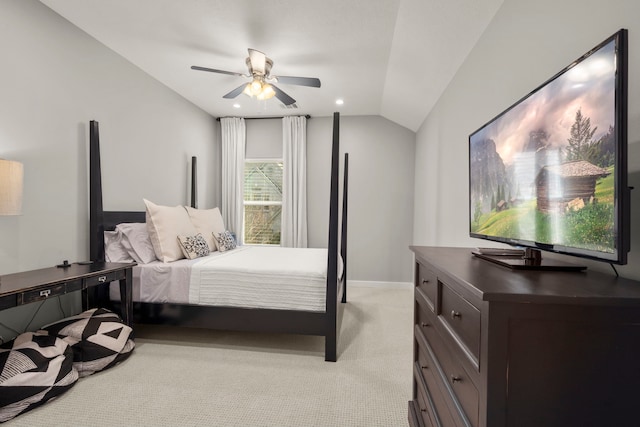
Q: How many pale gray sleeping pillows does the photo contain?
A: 2